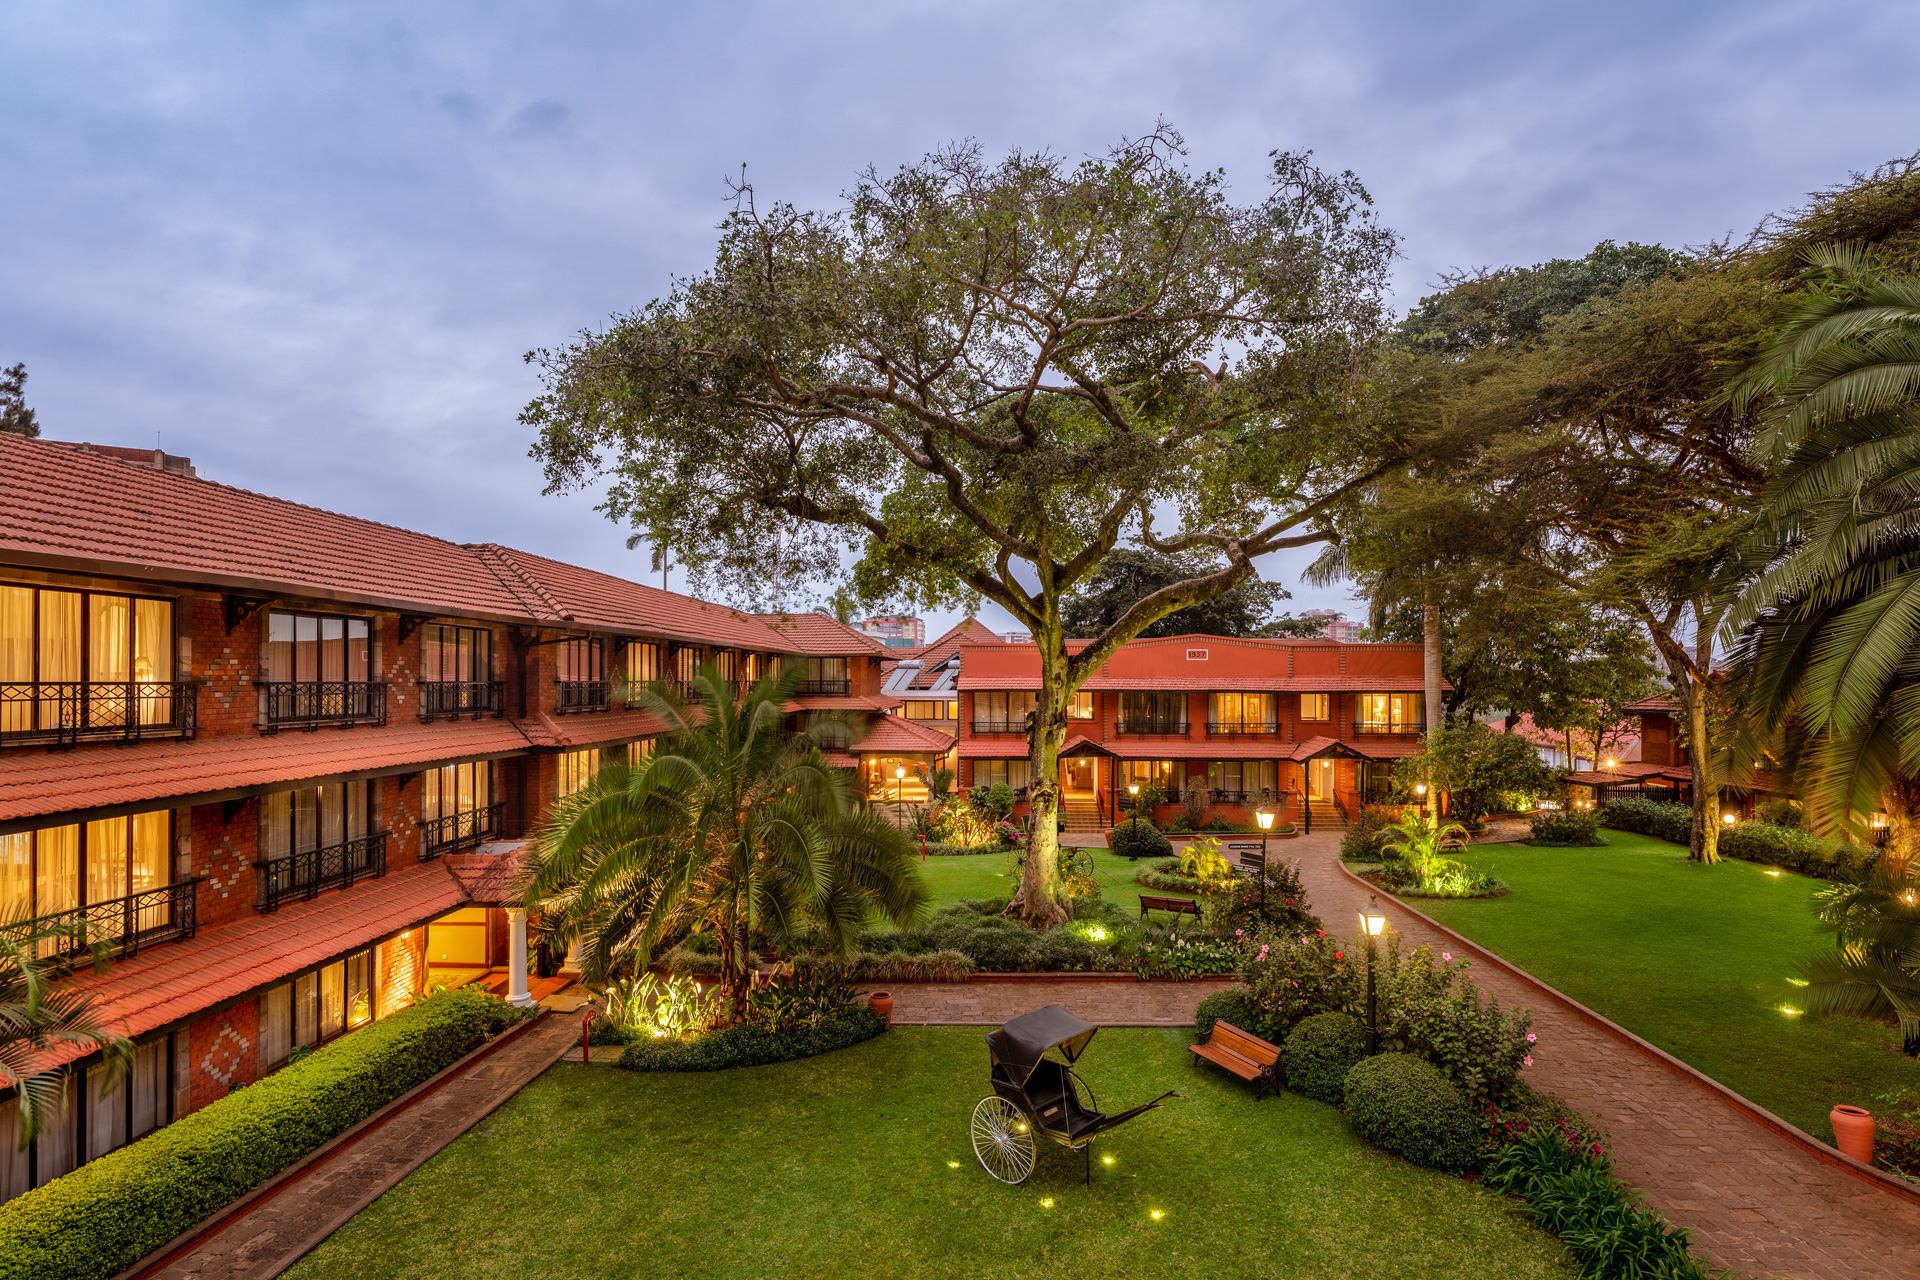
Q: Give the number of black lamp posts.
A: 5